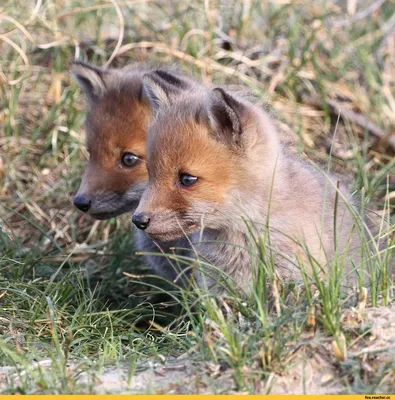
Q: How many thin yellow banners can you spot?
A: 1